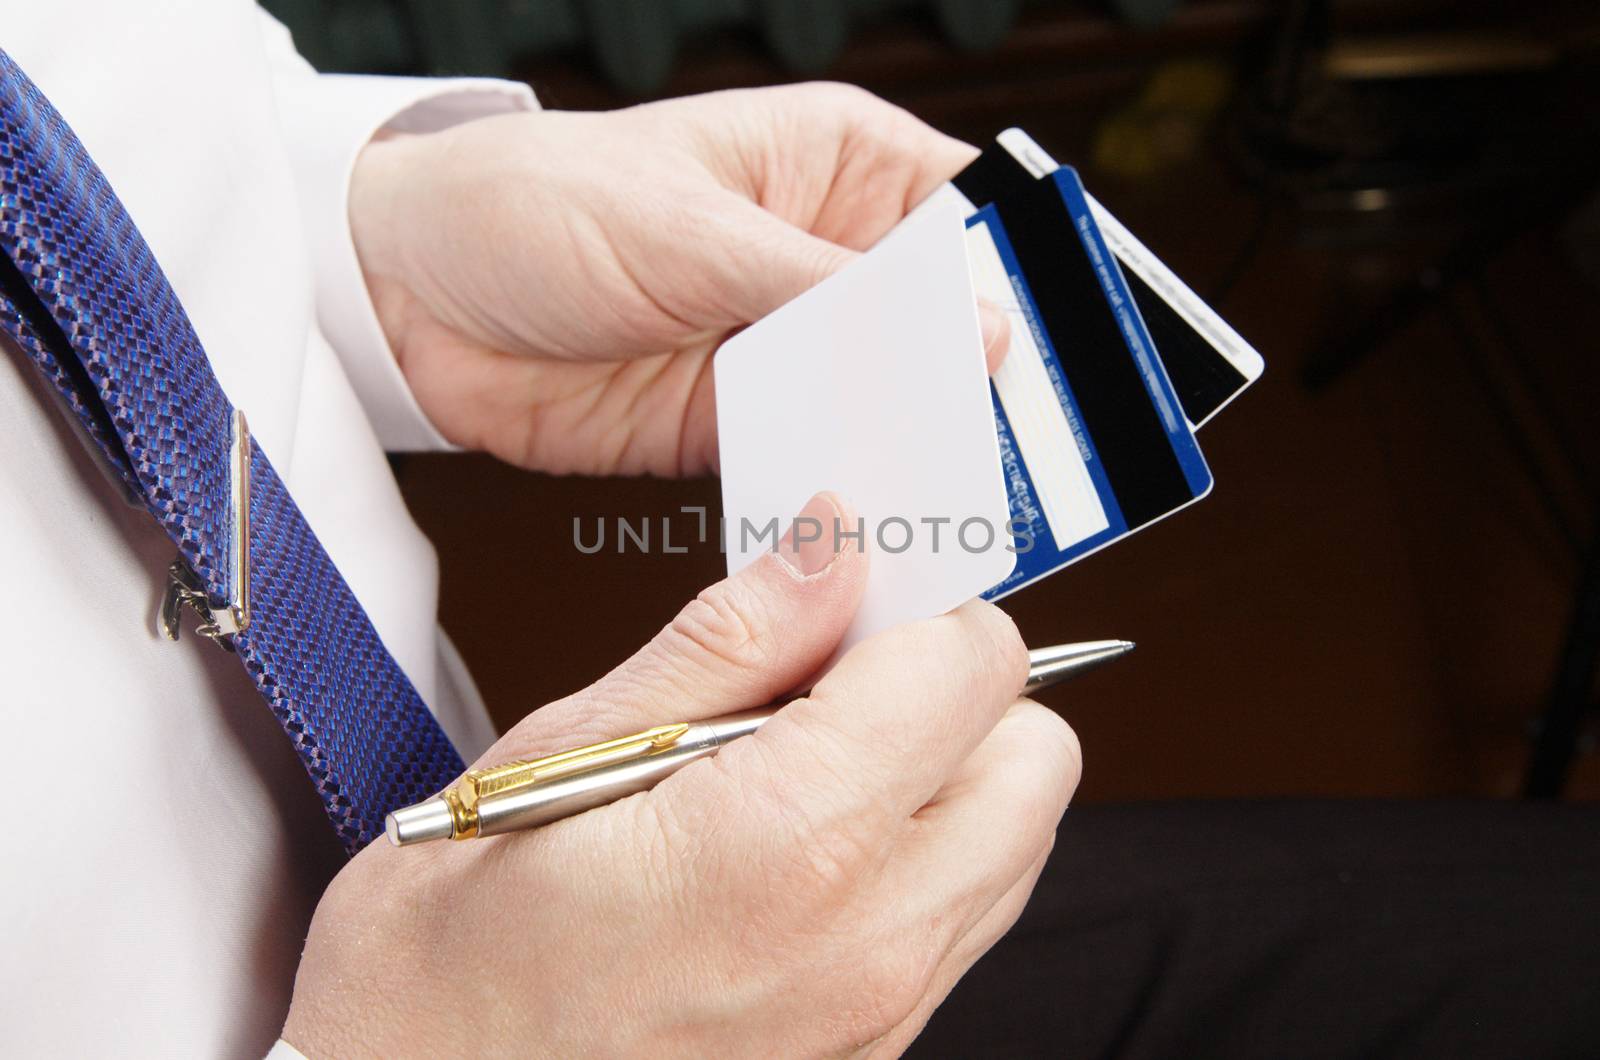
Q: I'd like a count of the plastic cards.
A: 3